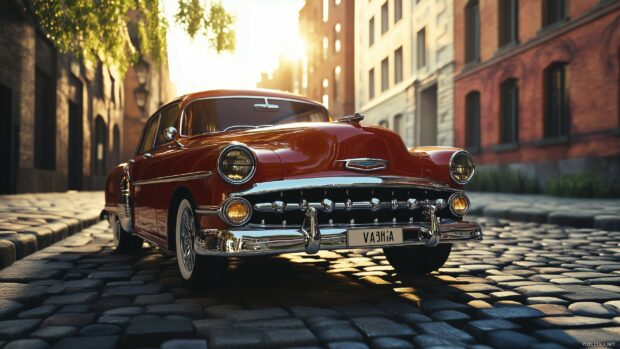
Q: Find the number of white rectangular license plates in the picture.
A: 1